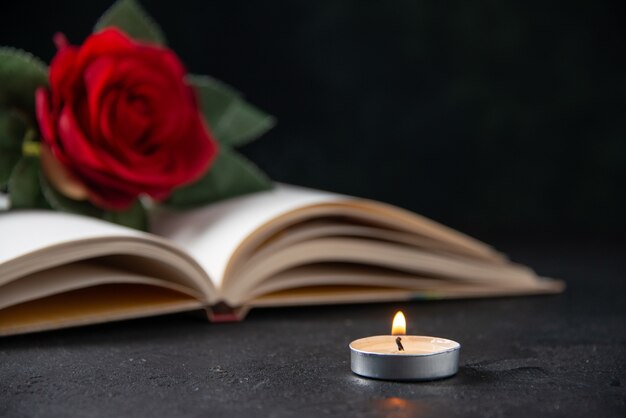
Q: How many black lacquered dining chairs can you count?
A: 0